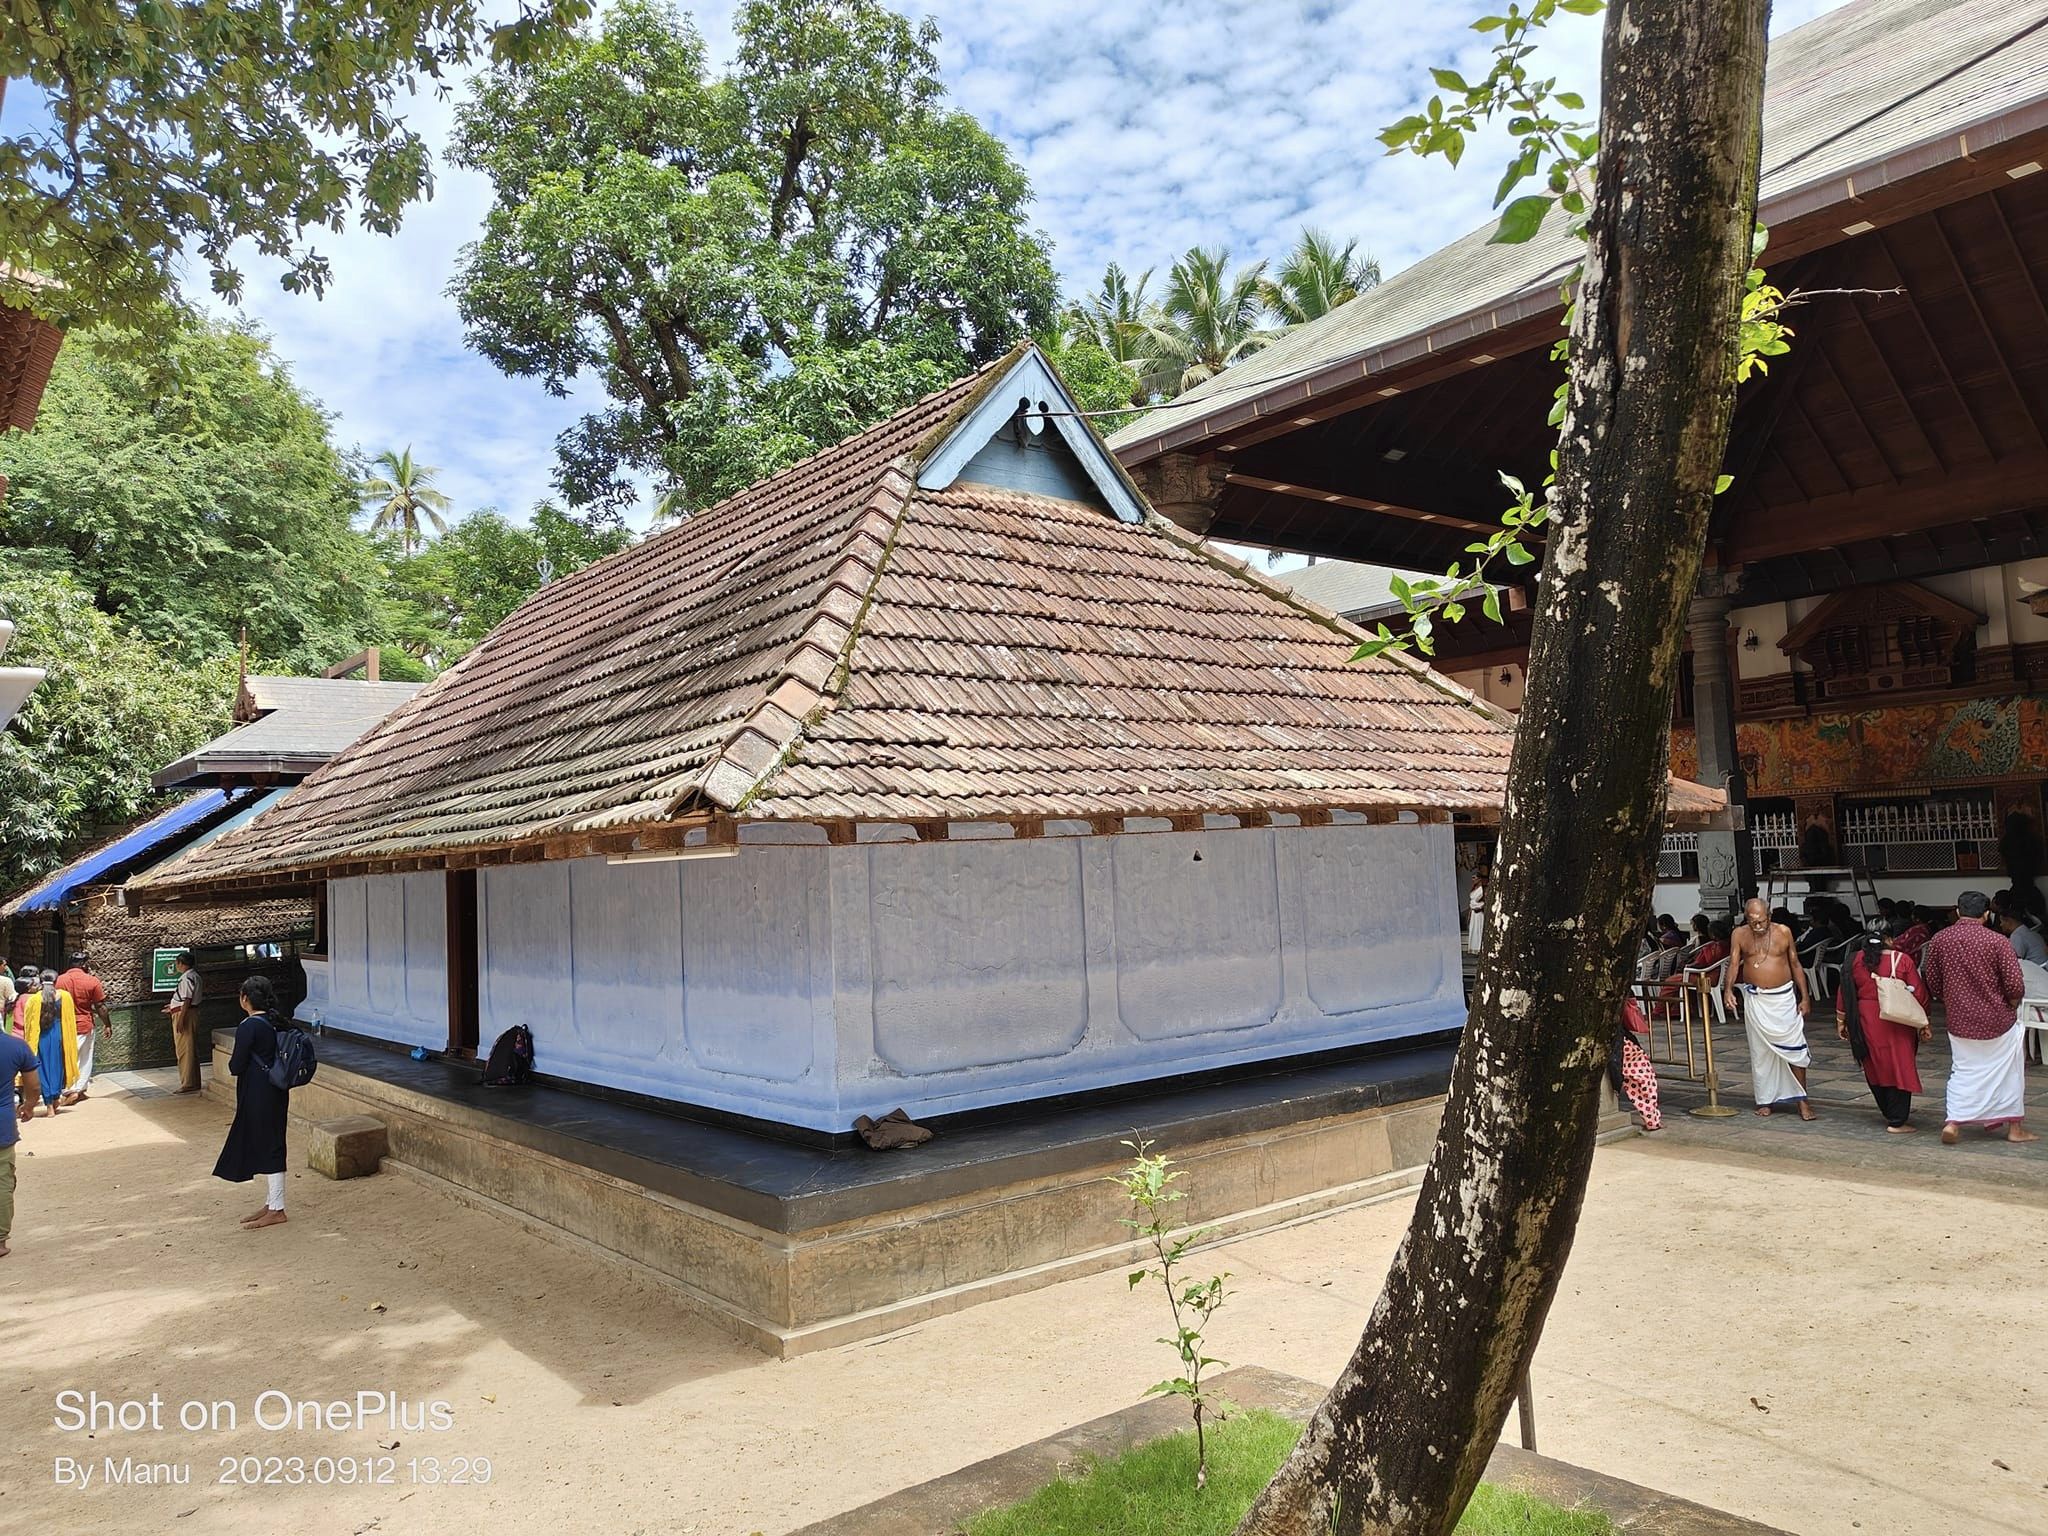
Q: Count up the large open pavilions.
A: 1